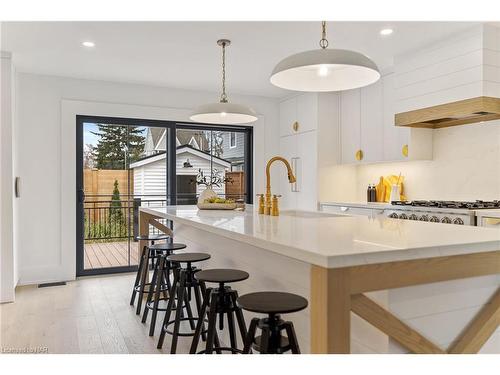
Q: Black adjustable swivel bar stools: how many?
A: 5